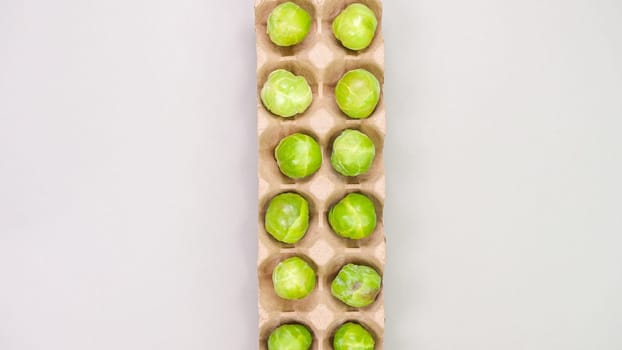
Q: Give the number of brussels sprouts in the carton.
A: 12